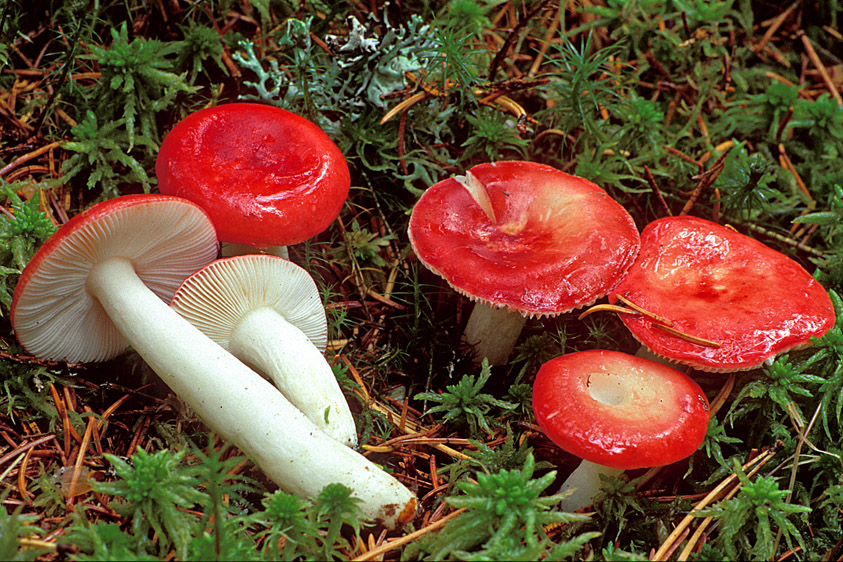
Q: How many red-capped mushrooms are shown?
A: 6